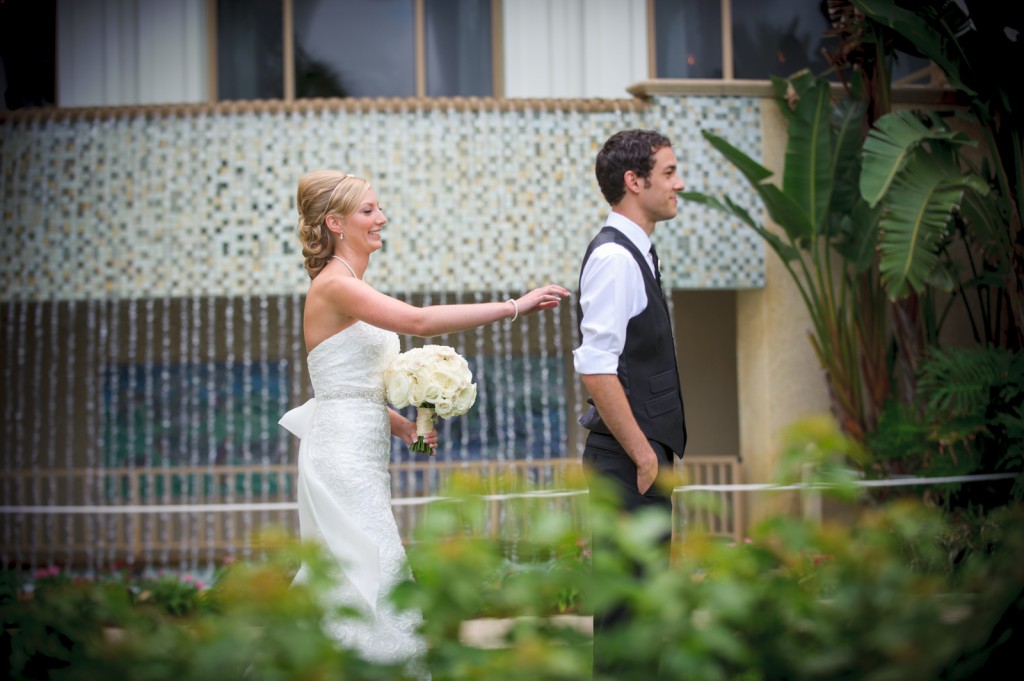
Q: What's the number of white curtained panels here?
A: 2